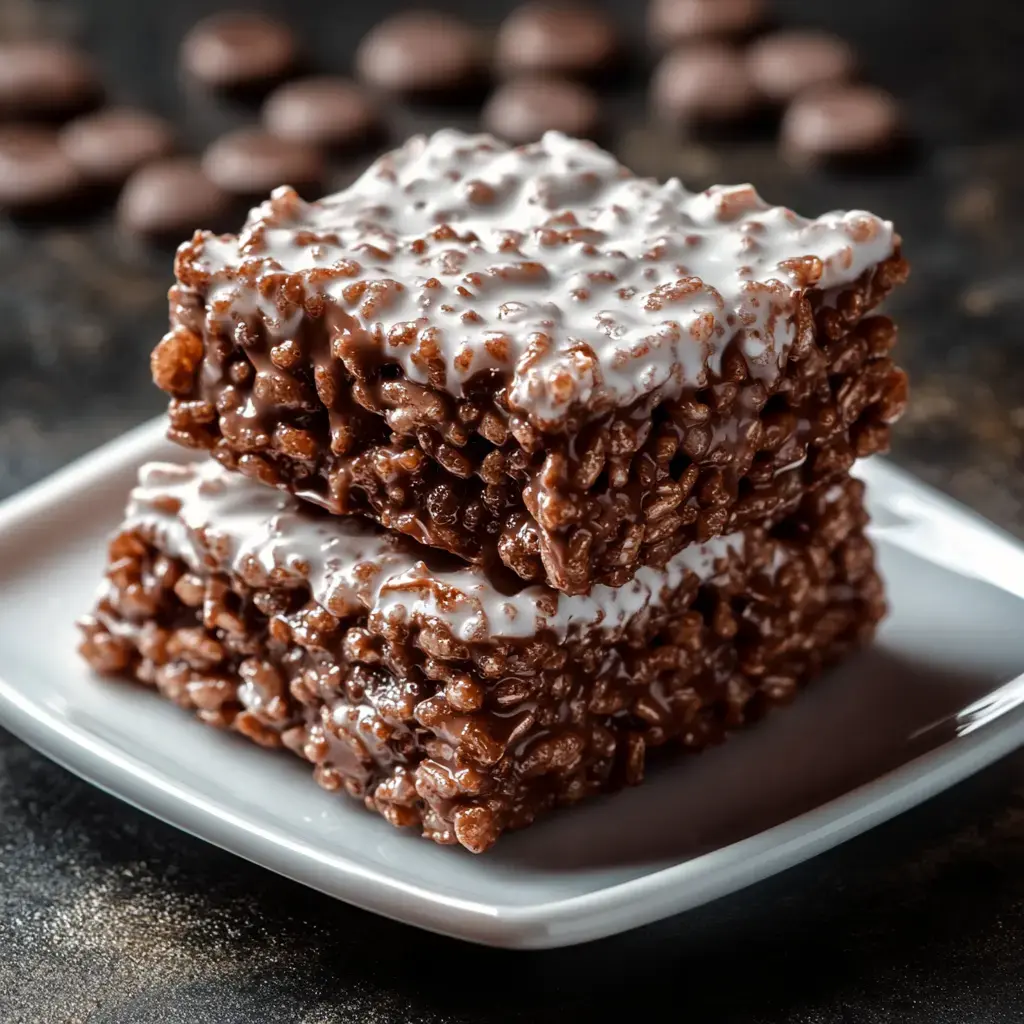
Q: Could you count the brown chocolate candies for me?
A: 14